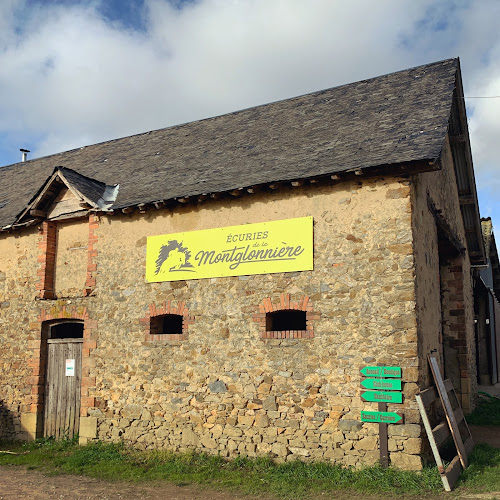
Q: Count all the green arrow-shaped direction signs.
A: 4